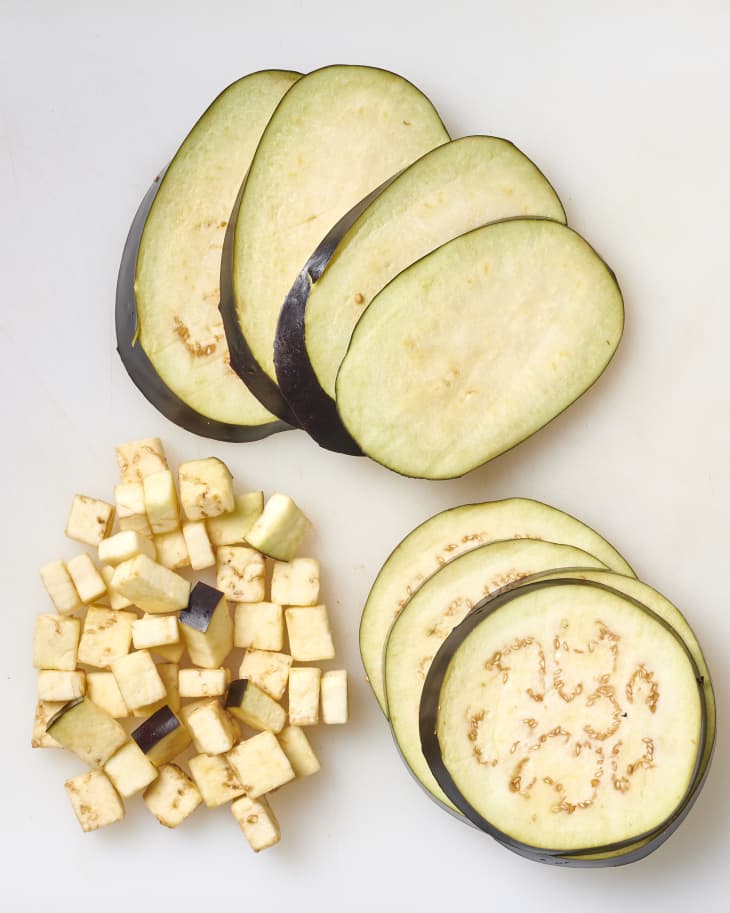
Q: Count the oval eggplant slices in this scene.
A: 4